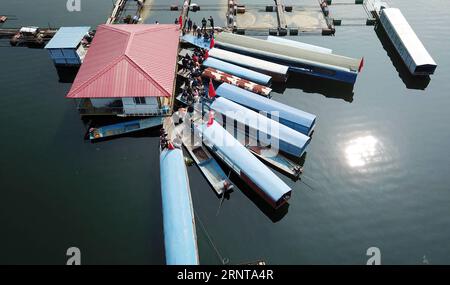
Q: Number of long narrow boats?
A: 13